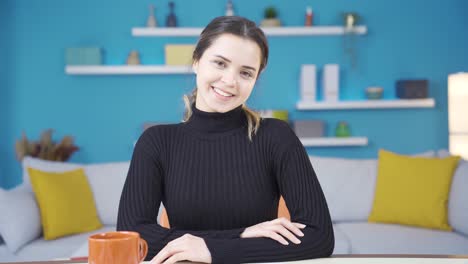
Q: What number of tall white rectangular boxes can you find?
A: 2